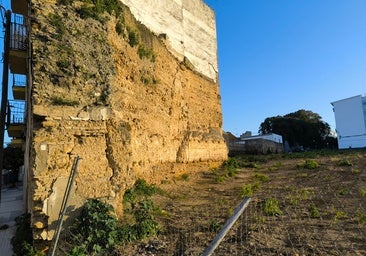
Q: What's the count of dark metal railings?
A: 3